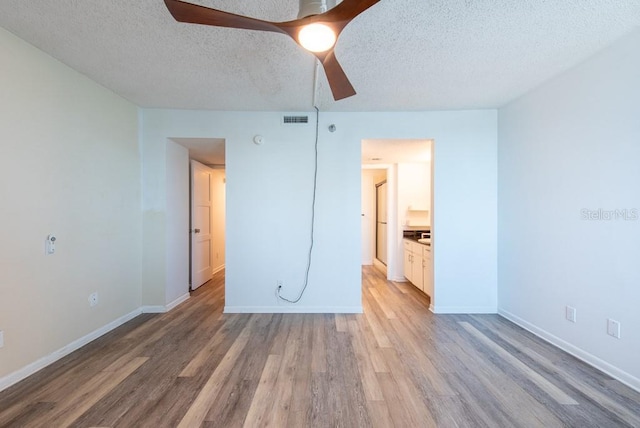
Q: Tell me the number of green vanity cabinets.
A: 0